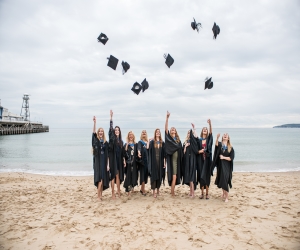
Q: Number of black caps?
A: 9